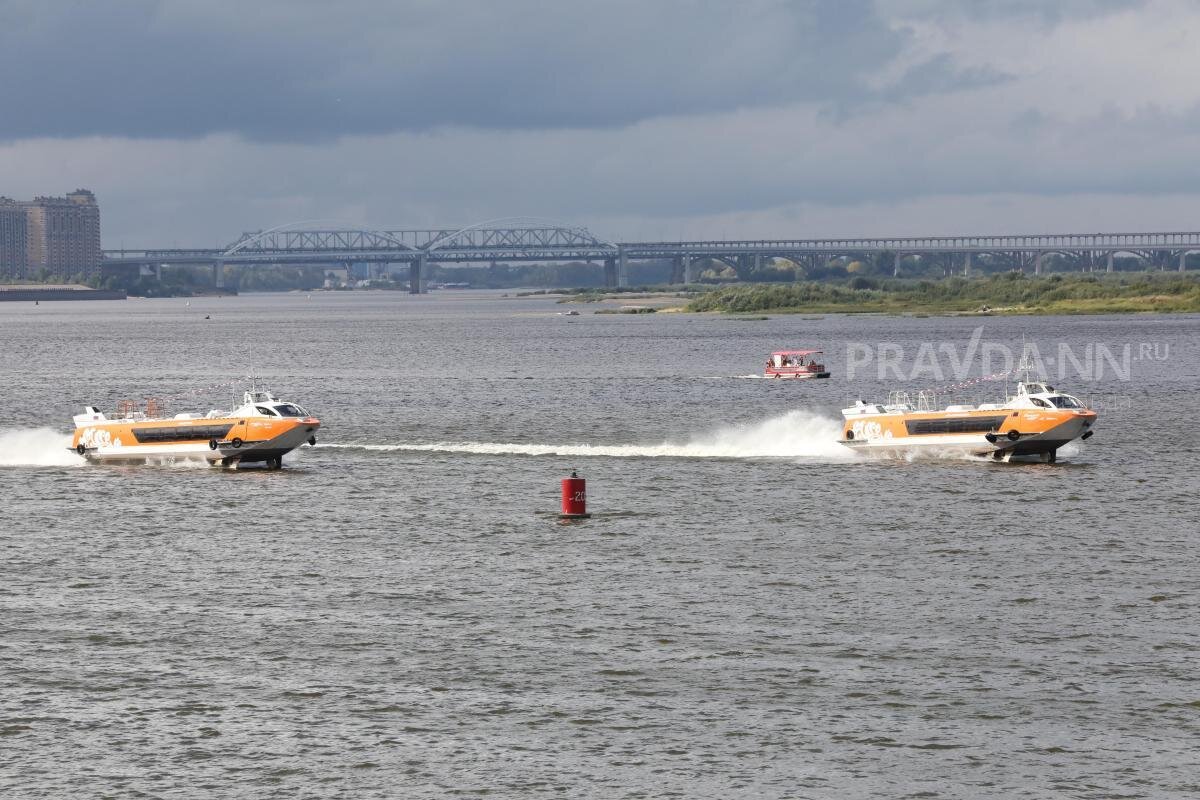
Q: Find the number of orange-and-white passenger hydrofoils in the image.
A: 2